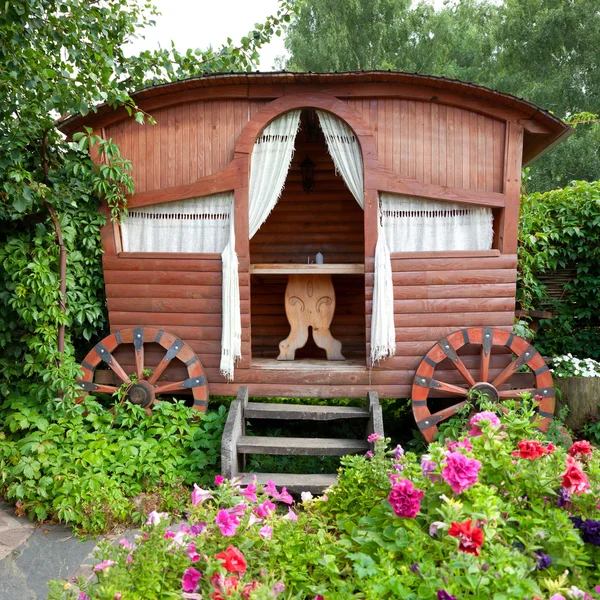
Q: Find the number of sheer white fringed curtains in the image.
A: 4